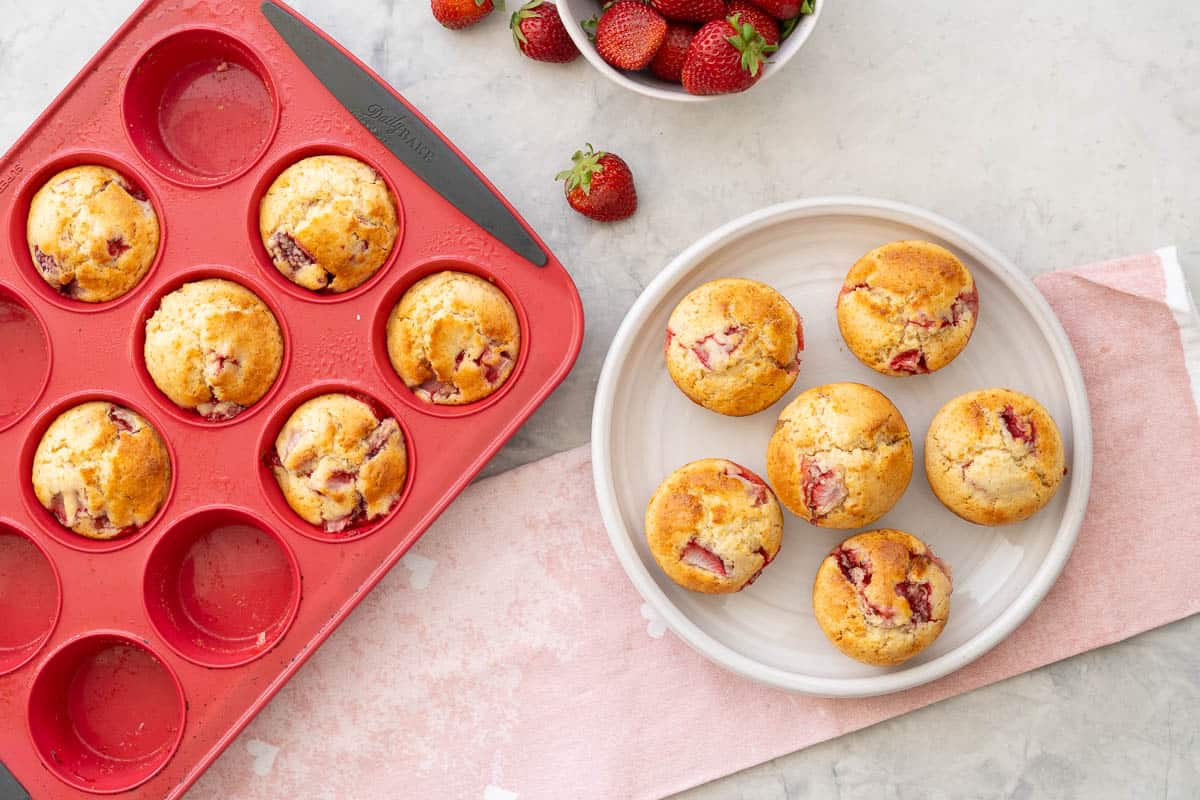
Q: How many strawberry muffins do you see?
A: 12